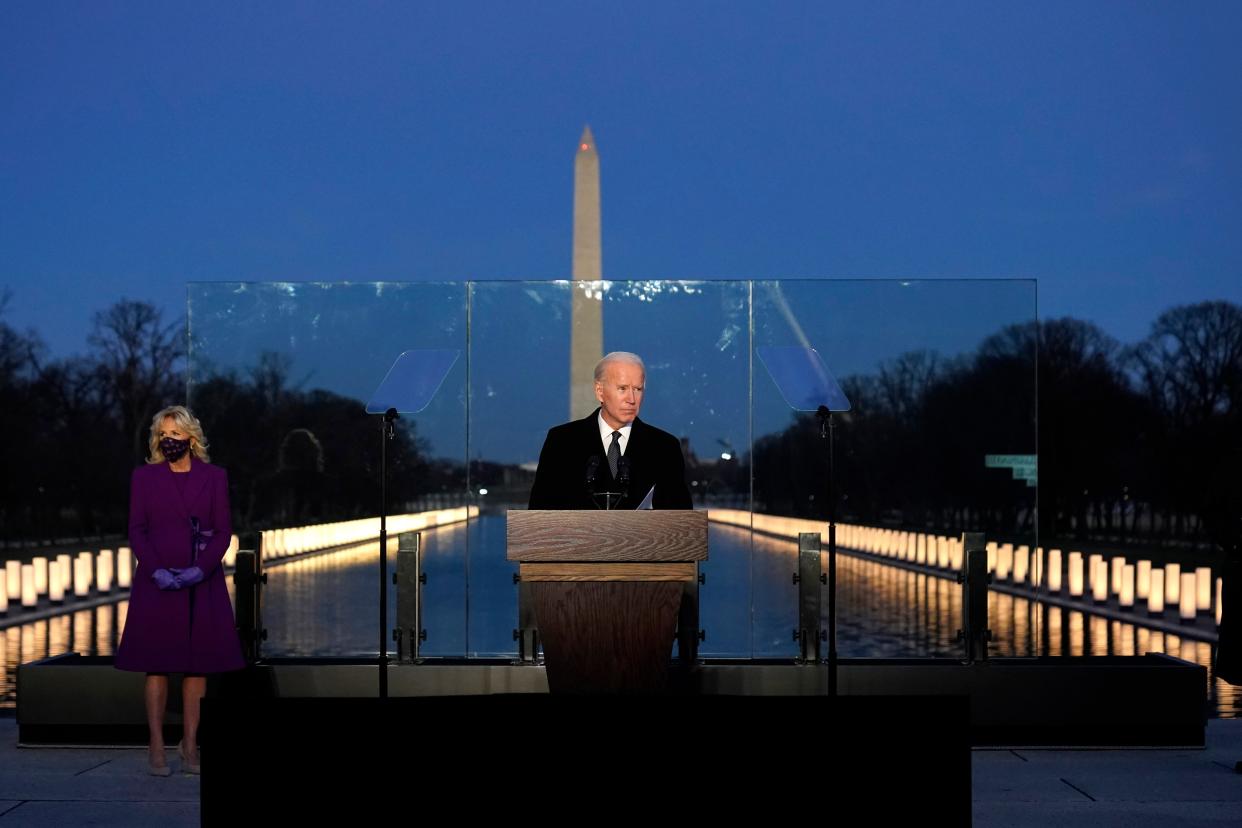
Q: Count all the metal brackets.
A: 6